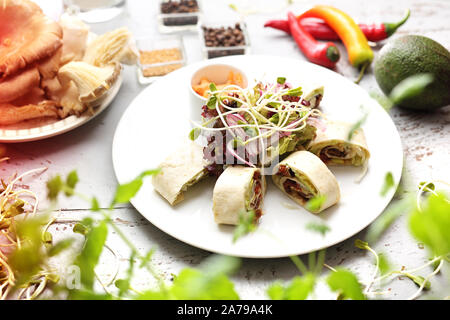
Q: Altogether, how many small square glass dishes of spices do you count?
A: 3